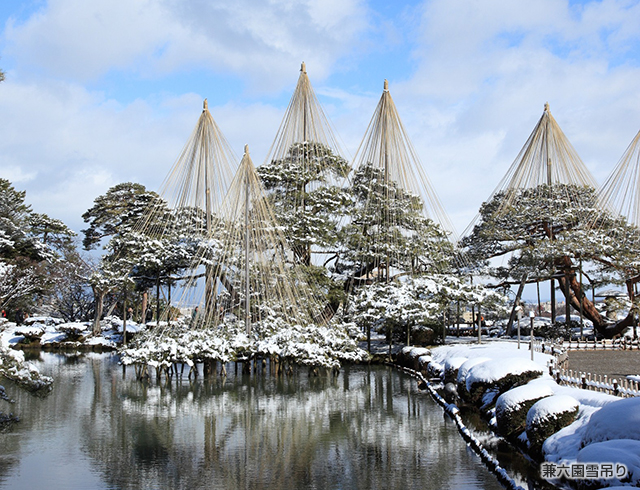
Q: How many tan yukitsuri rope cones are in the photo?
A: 6